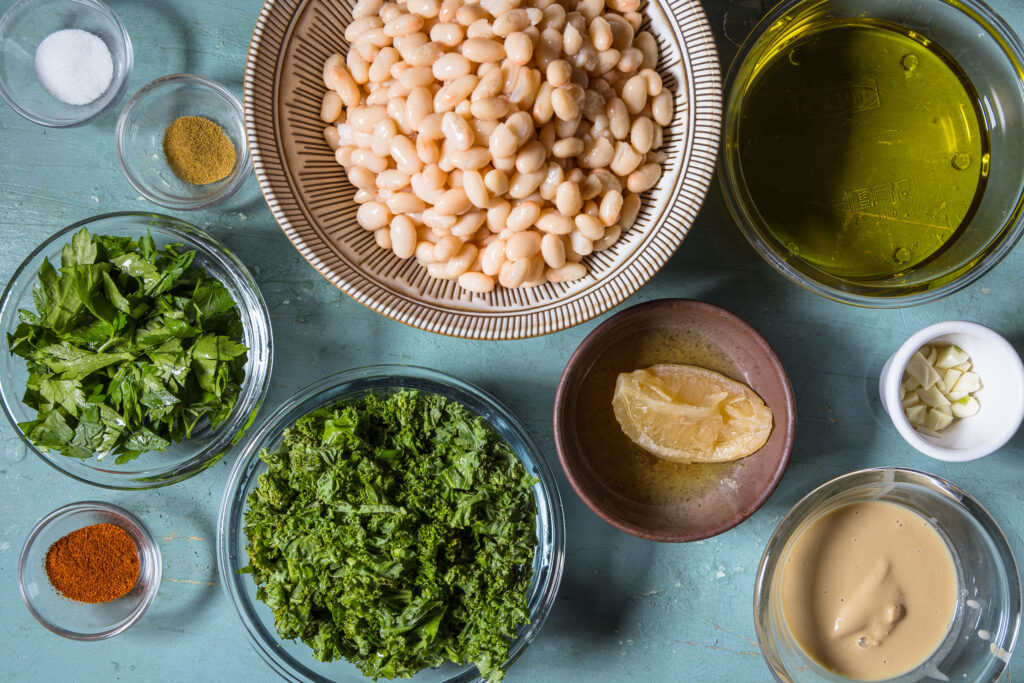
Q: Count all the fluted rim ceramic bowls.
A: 1